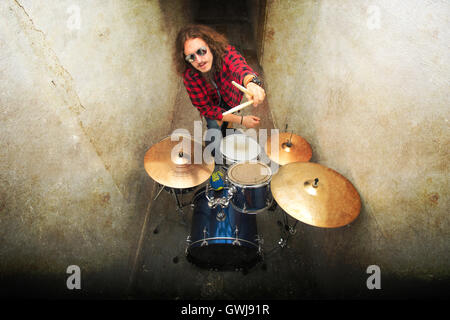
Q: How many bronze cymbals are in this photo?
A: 3